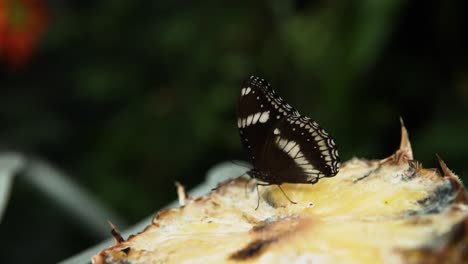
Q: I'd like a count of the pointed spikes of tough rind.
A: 4